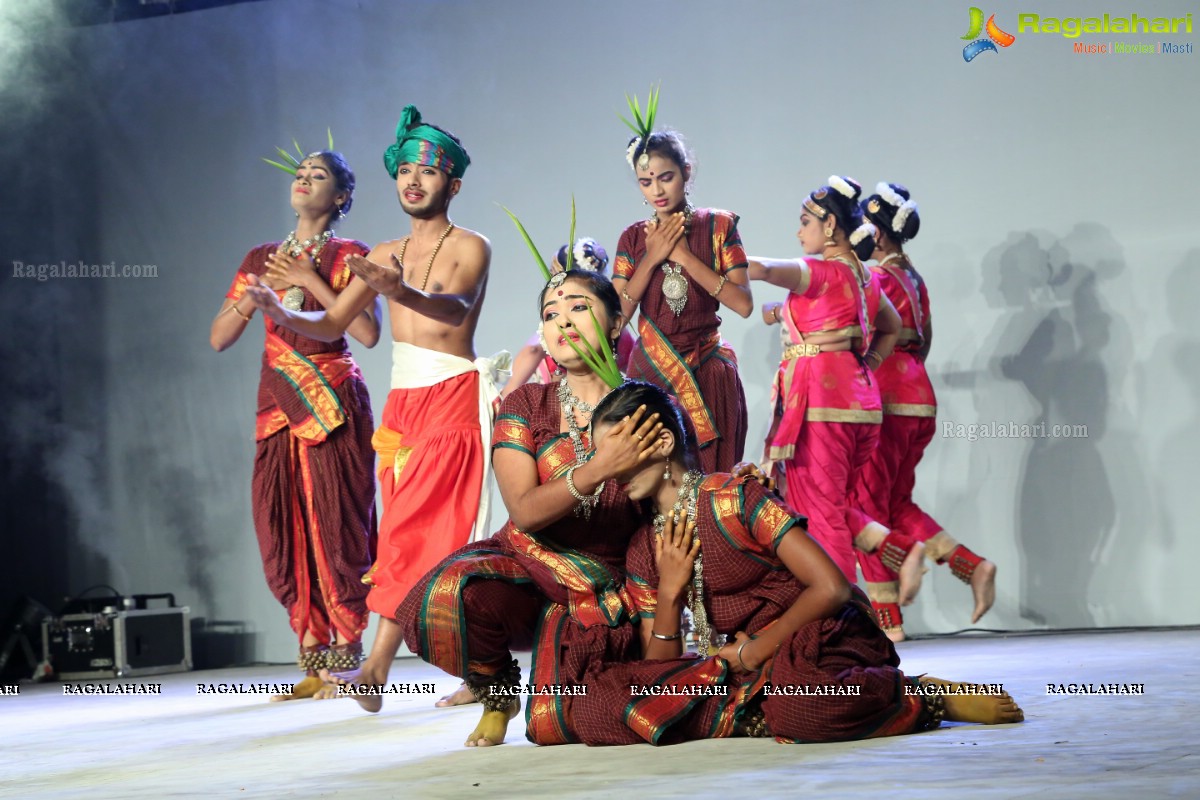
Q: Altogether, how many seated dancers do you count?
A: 2